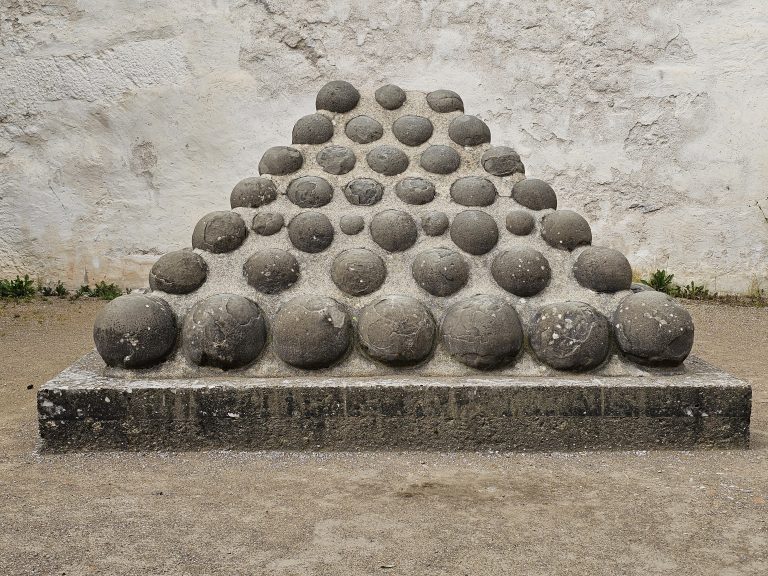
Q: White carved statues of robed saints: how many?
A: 0